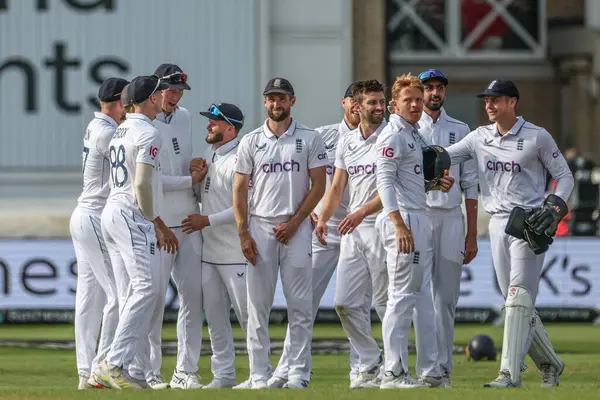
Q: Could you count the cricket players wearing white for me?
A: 11